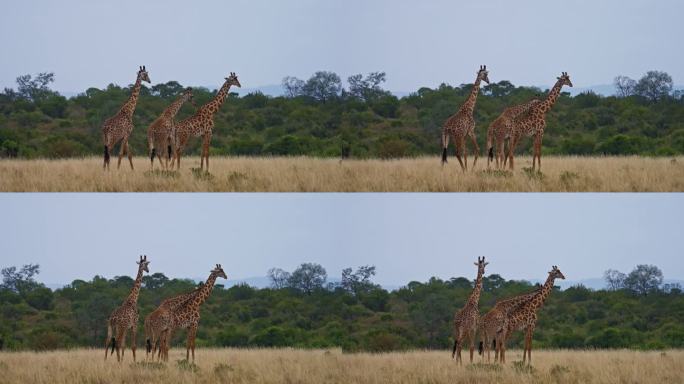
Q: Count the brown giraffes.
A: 12